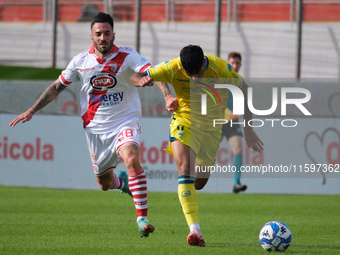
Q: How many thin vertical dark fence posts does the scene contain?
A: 4